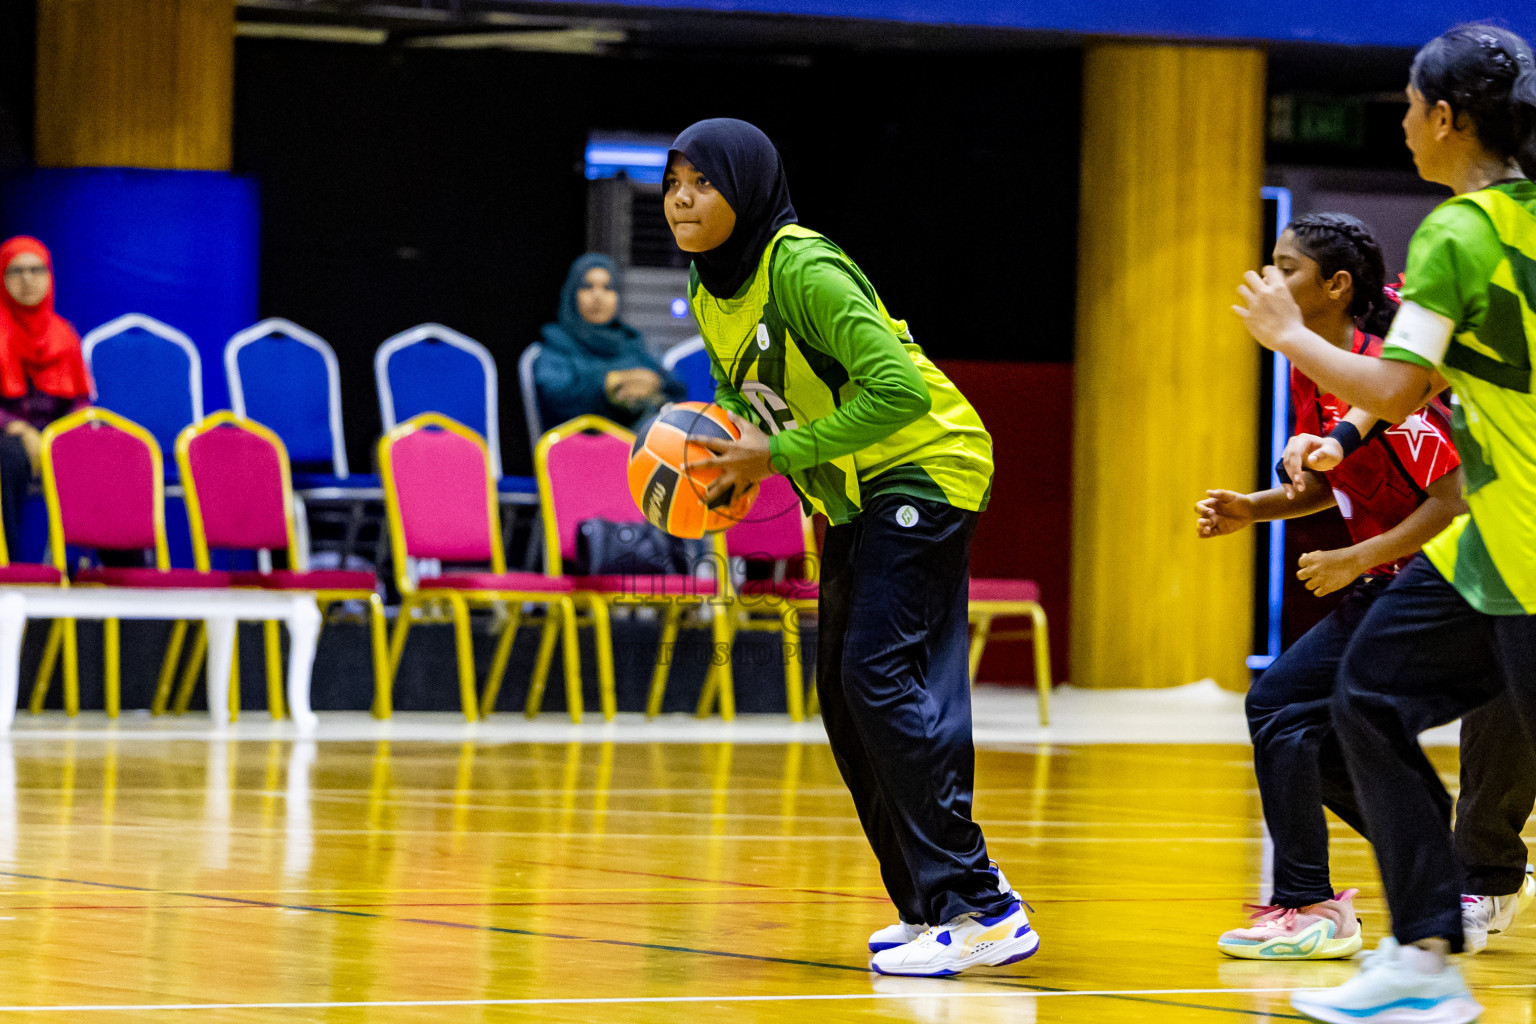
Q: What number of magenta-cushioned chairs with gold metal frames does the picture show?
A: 7